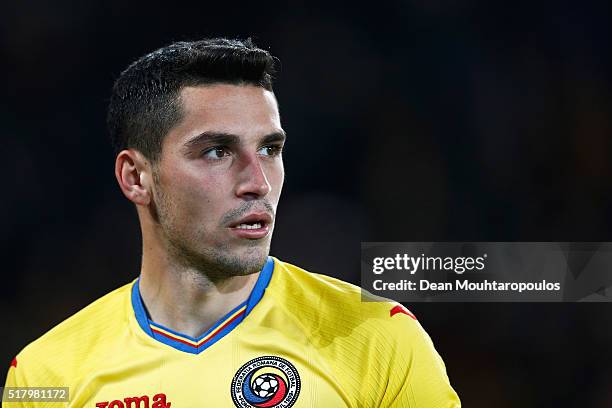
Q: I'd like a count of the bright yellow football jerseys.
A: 1